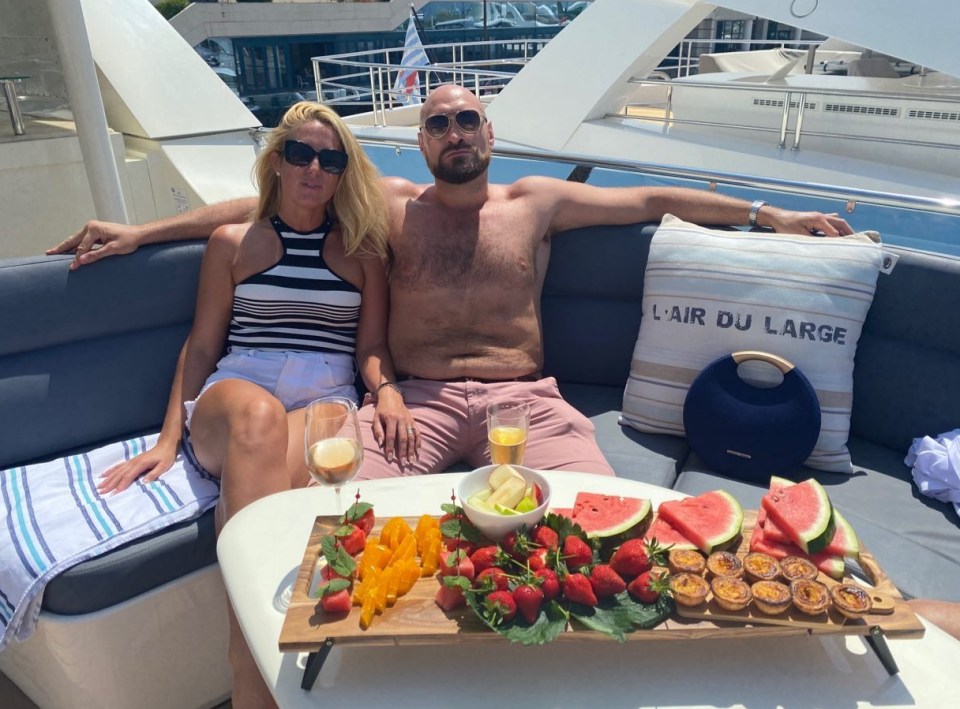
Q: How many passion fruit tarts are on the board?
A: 9